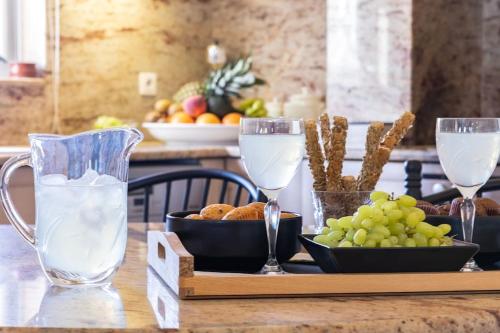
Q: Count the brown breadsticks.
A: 6